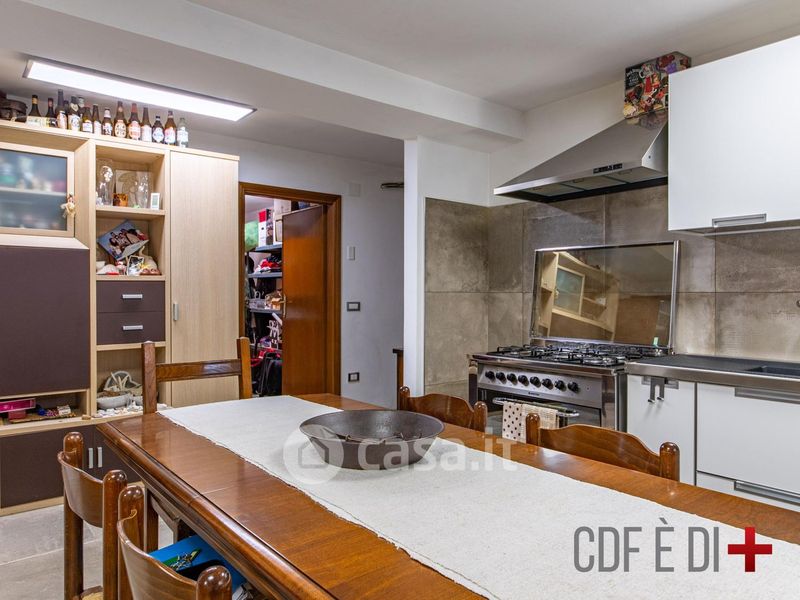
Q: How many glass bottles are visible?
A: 15